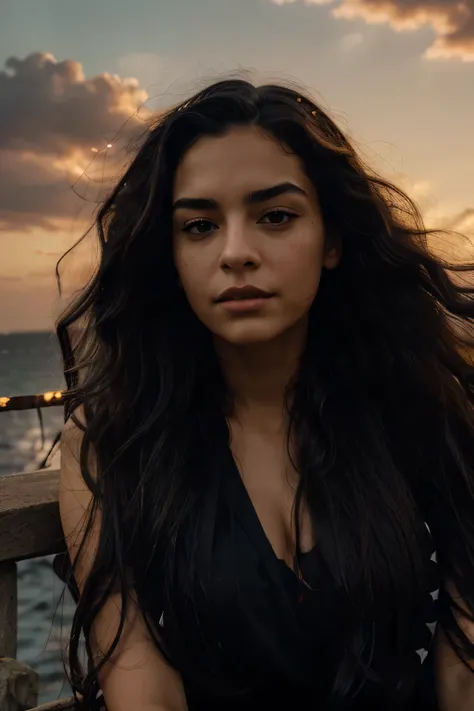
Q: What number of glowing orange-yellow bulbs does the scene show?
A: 3